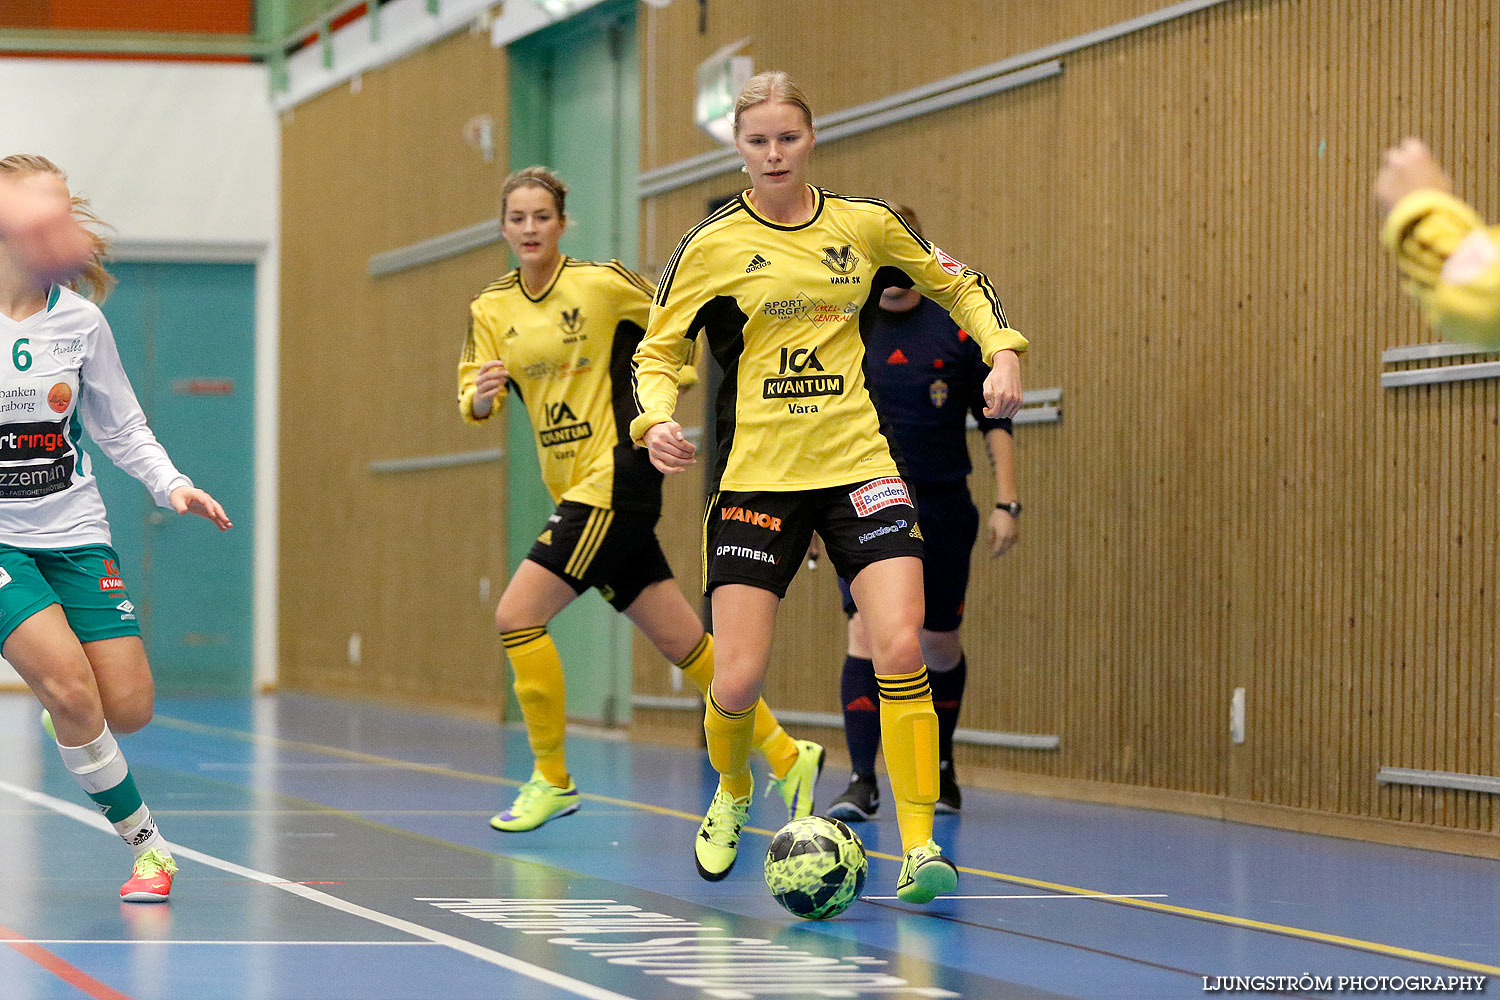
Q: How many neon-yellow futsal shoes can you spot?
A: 4